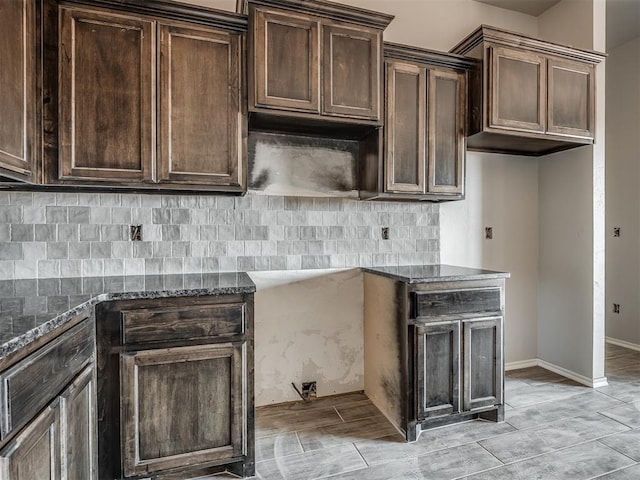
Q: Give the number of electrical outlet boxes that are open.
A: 6